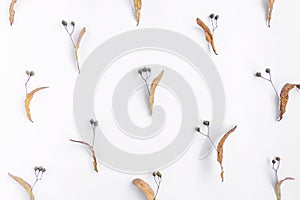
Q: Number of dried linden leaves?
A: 13